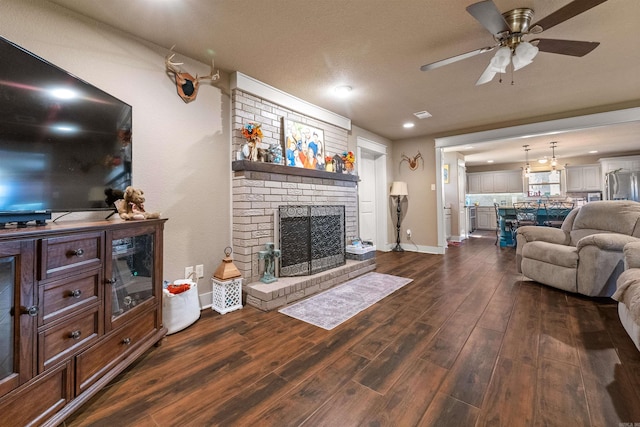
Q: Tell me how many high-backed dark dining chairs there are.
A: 3